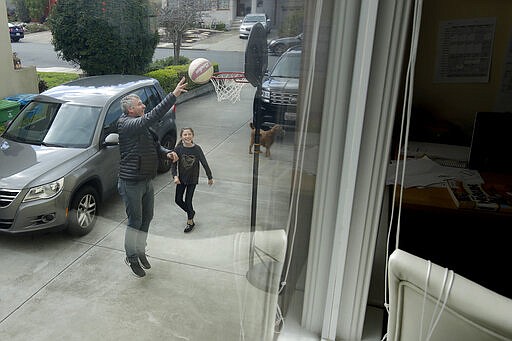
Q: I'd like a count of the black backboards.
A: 1